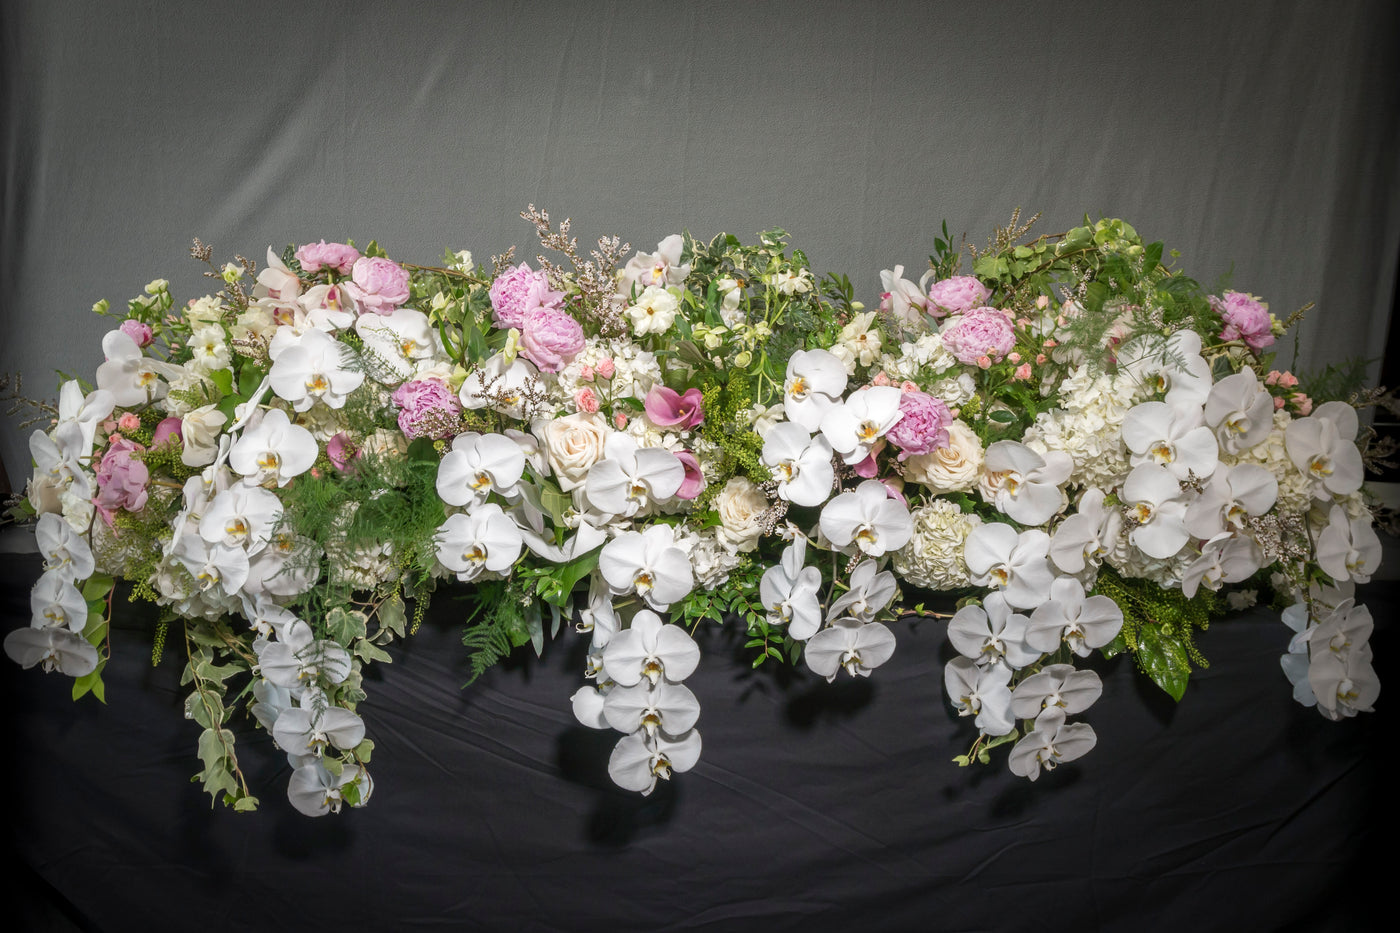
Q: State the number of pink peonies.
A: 11